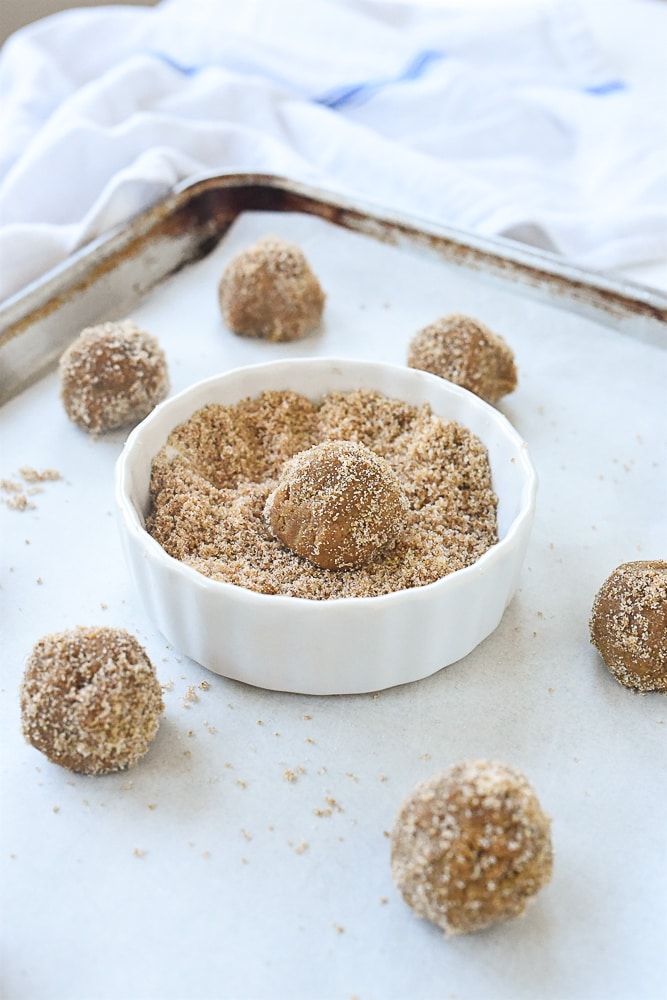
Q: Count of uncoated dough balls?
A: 0